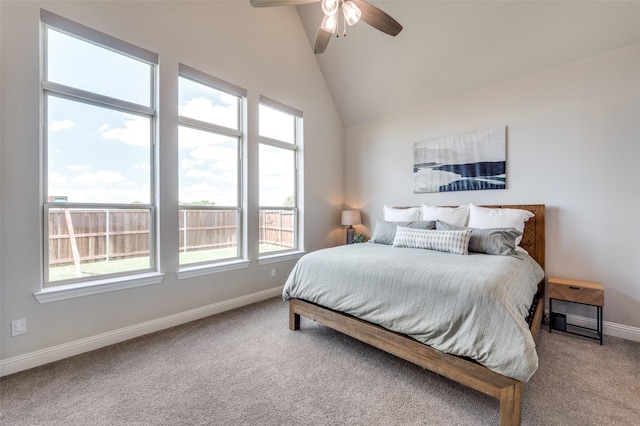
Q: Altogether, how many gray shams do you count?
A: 2